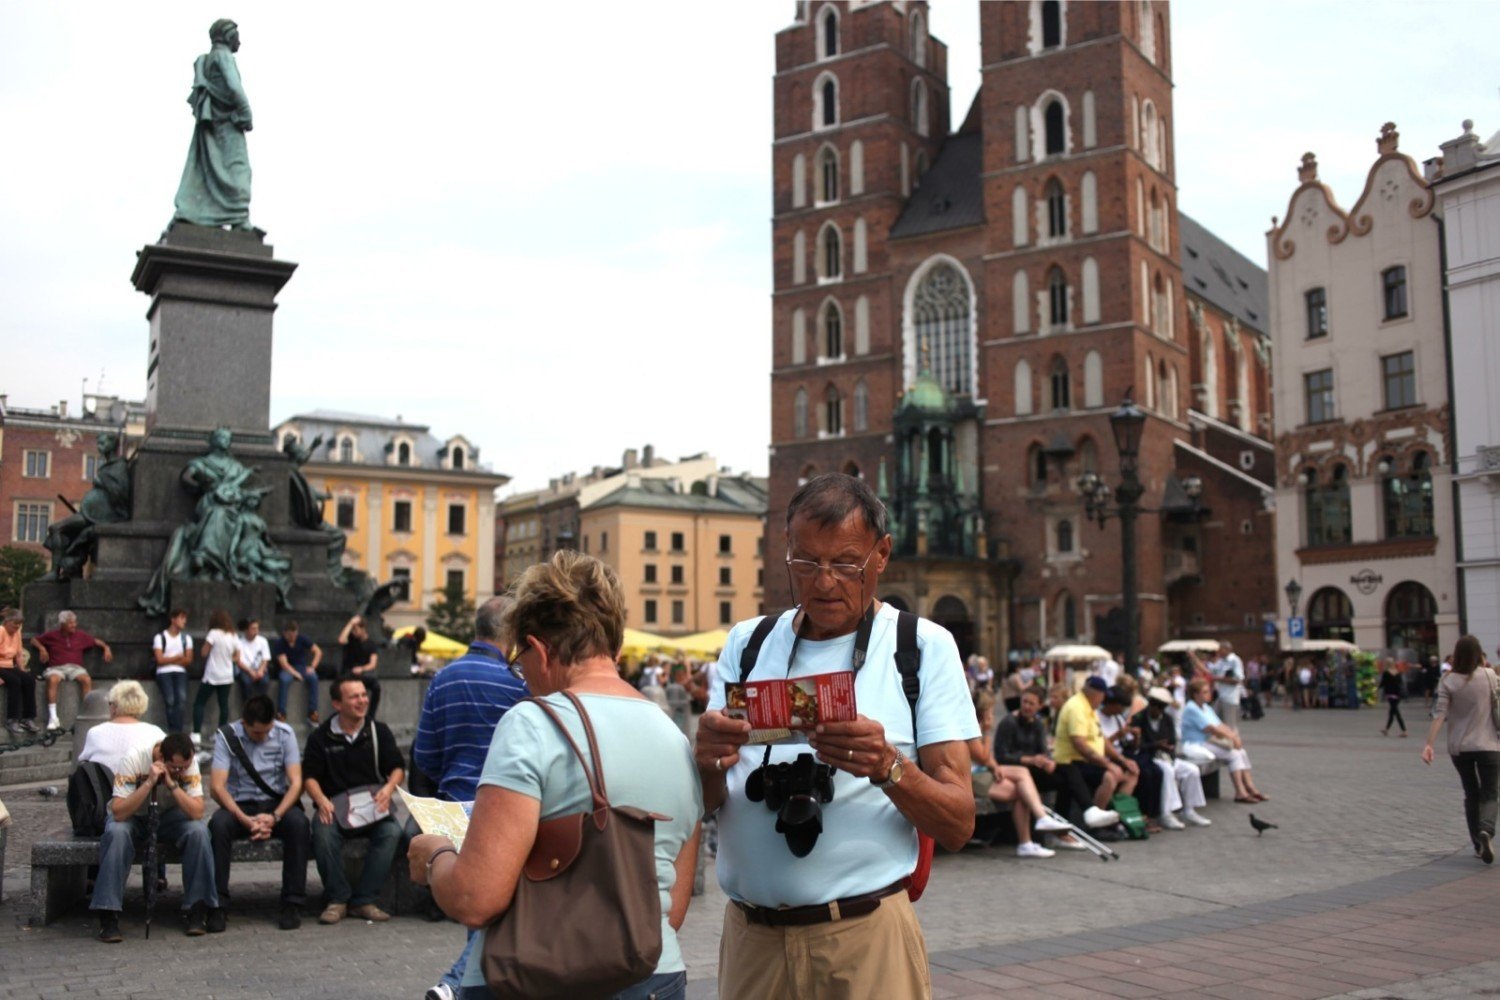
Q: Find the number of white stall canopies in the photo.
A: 3